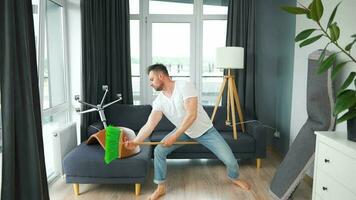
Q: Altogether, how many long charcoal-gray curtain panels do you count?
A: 3